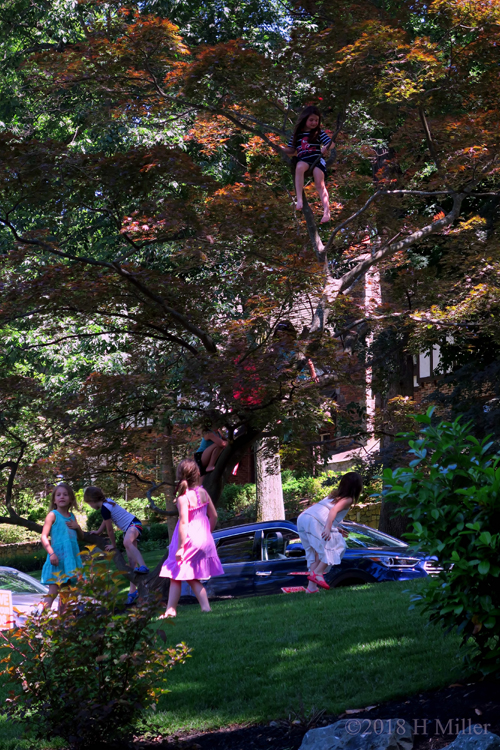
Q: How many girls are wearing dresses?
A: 3